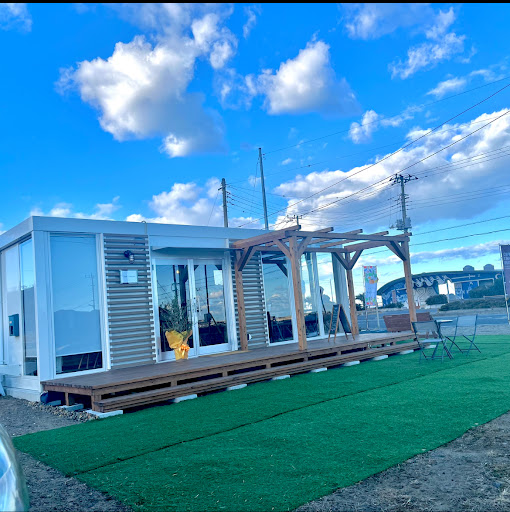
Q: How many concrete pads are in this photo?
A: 11